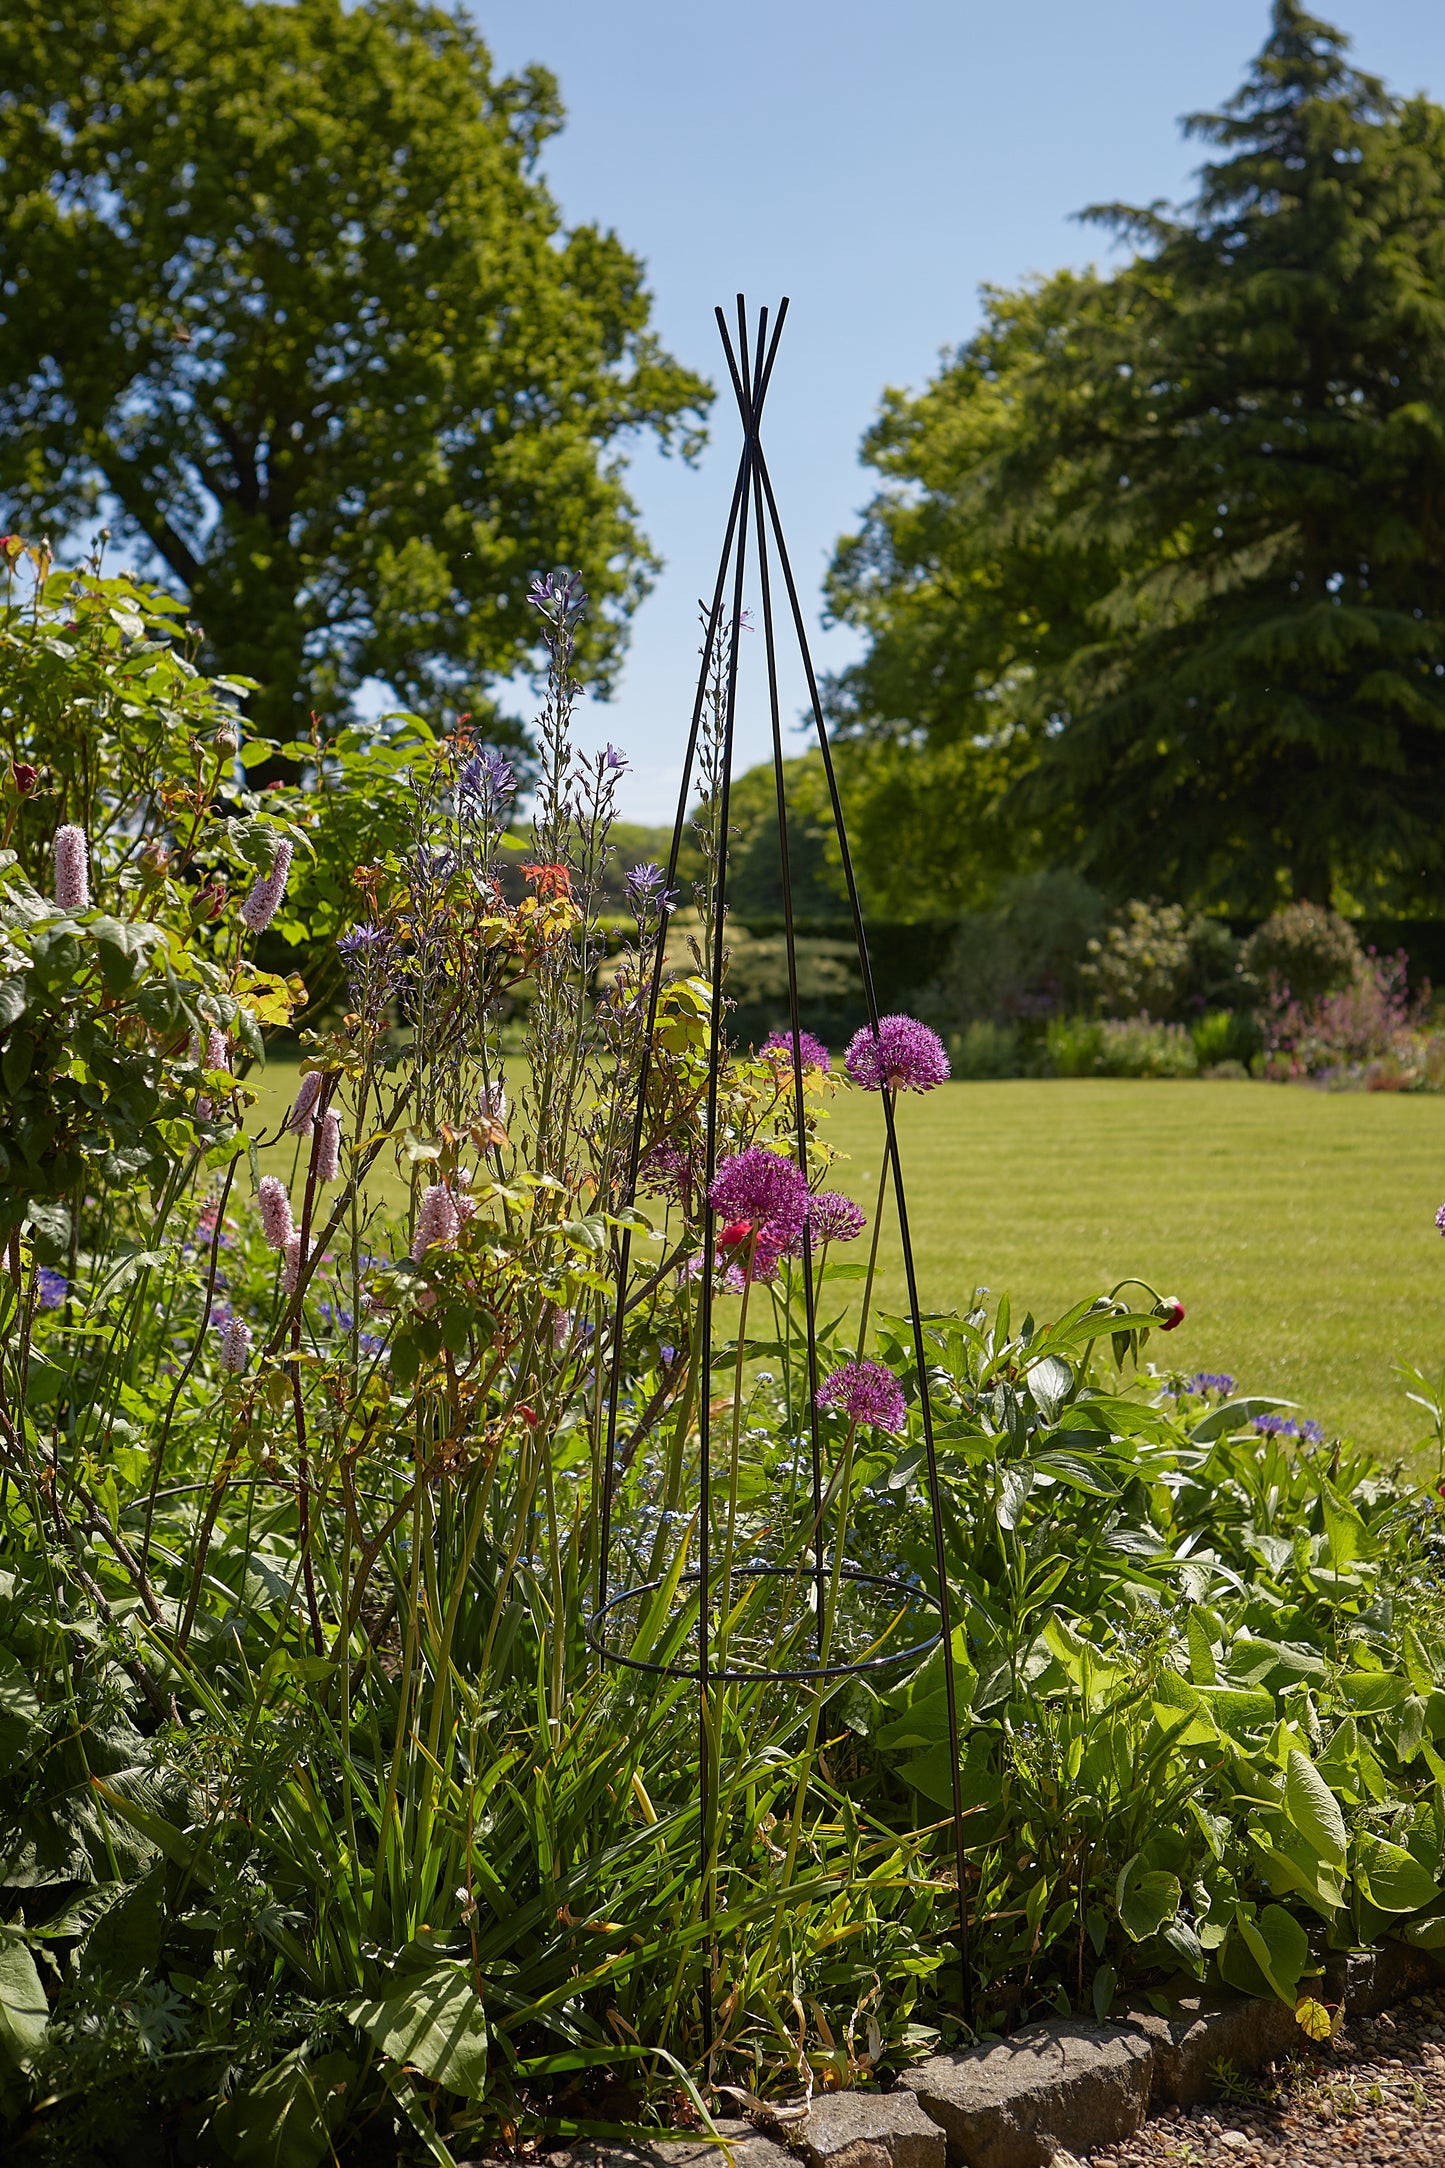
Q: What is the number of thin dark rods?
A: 4